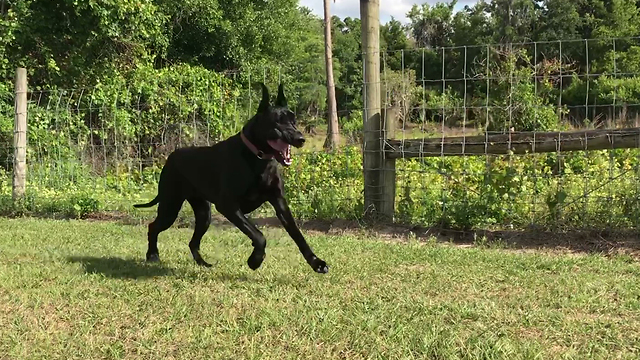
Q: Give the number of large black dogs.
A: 1